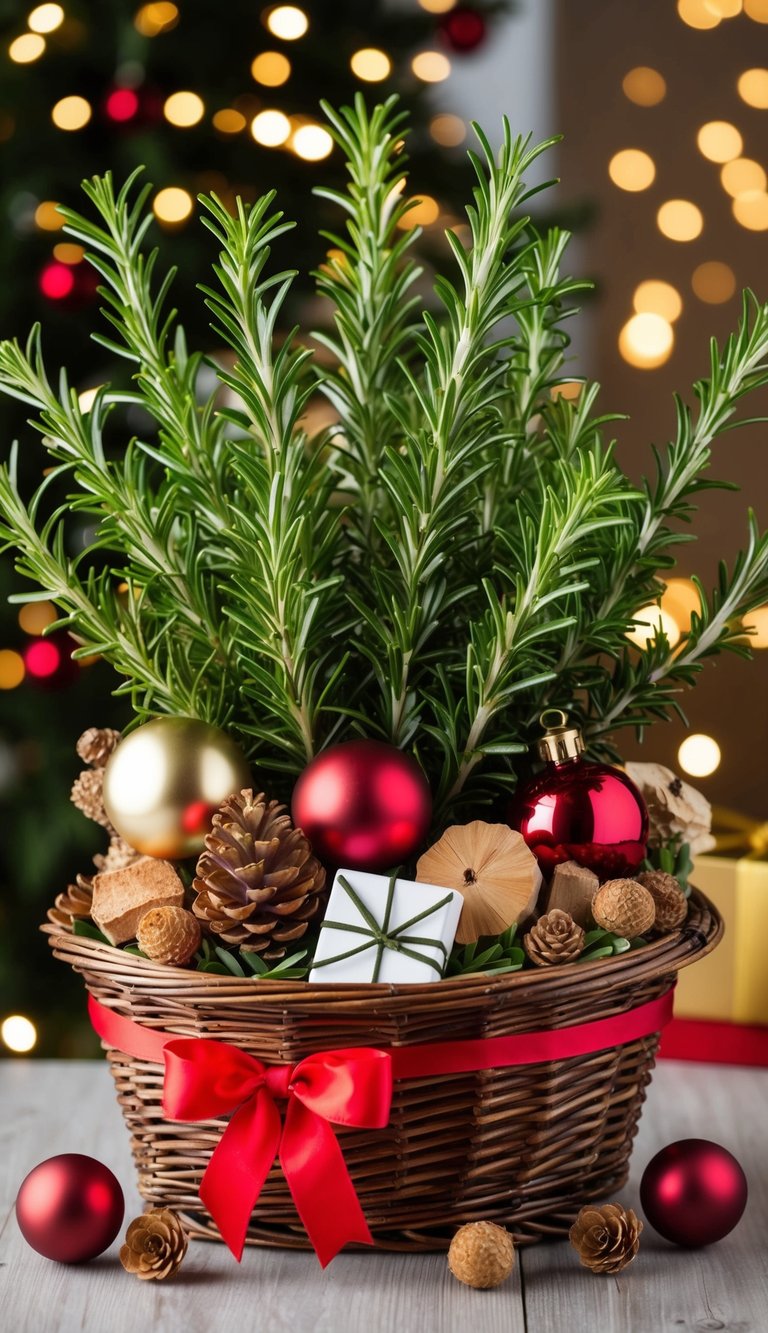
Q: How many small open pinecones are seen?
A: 3